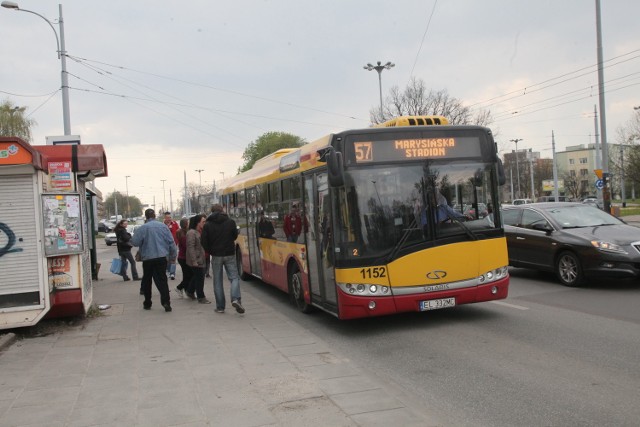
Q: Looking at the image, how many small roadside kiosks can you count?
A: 1